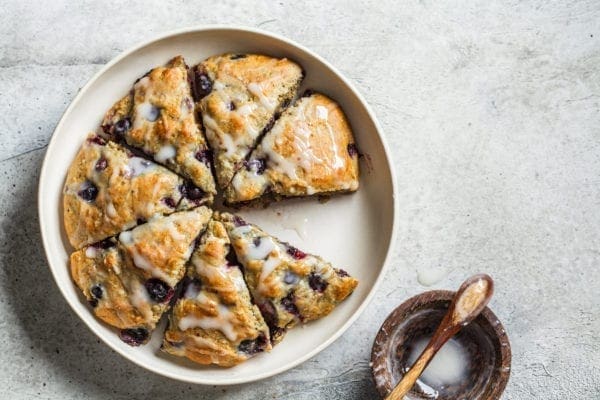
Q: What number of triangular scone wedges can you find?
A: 7